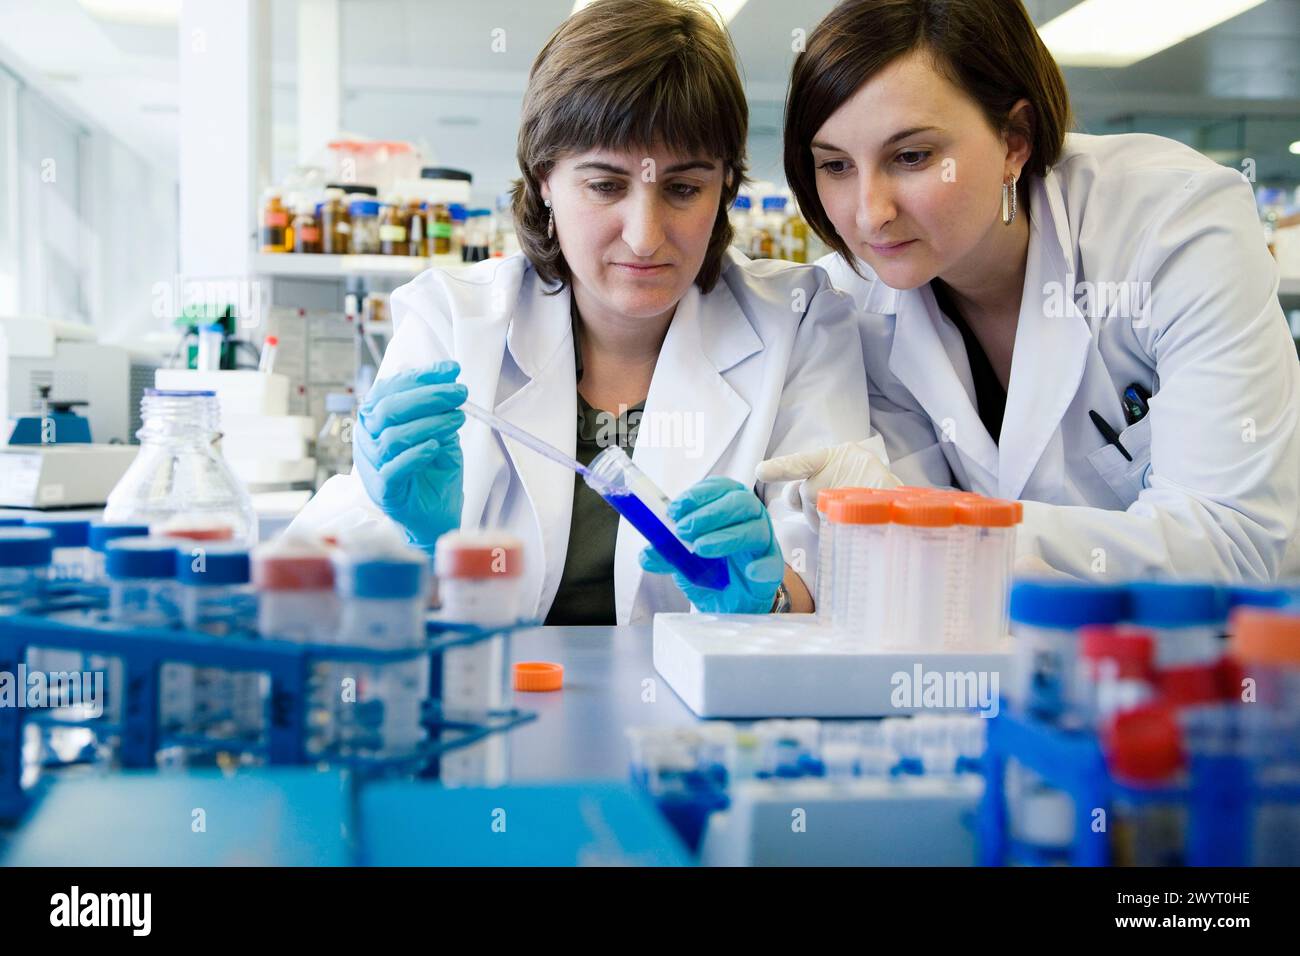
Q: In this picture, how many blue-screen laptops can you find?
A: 0